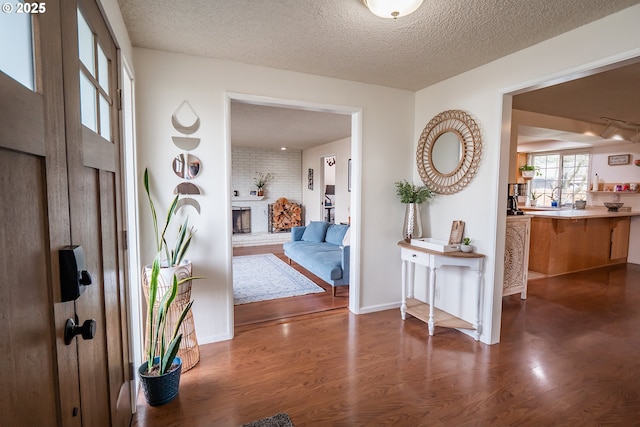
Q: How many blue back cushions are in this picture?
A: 2